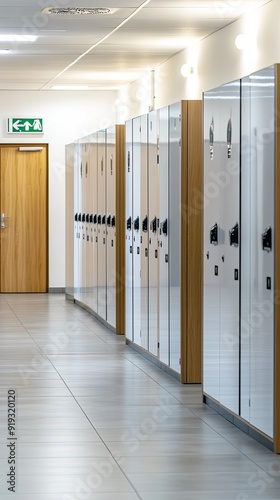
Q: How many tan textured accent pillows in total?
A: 0